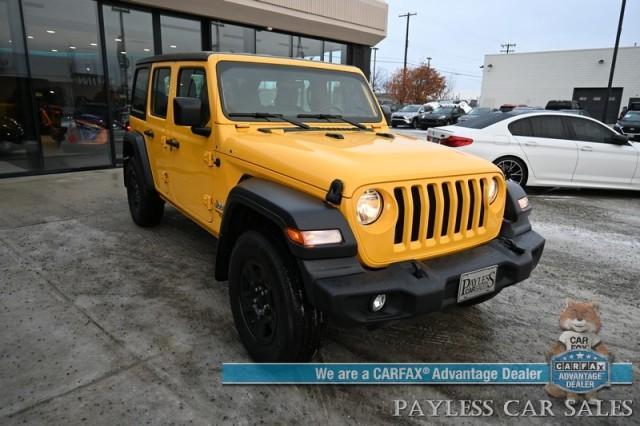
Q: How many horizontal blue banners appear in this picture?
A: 1